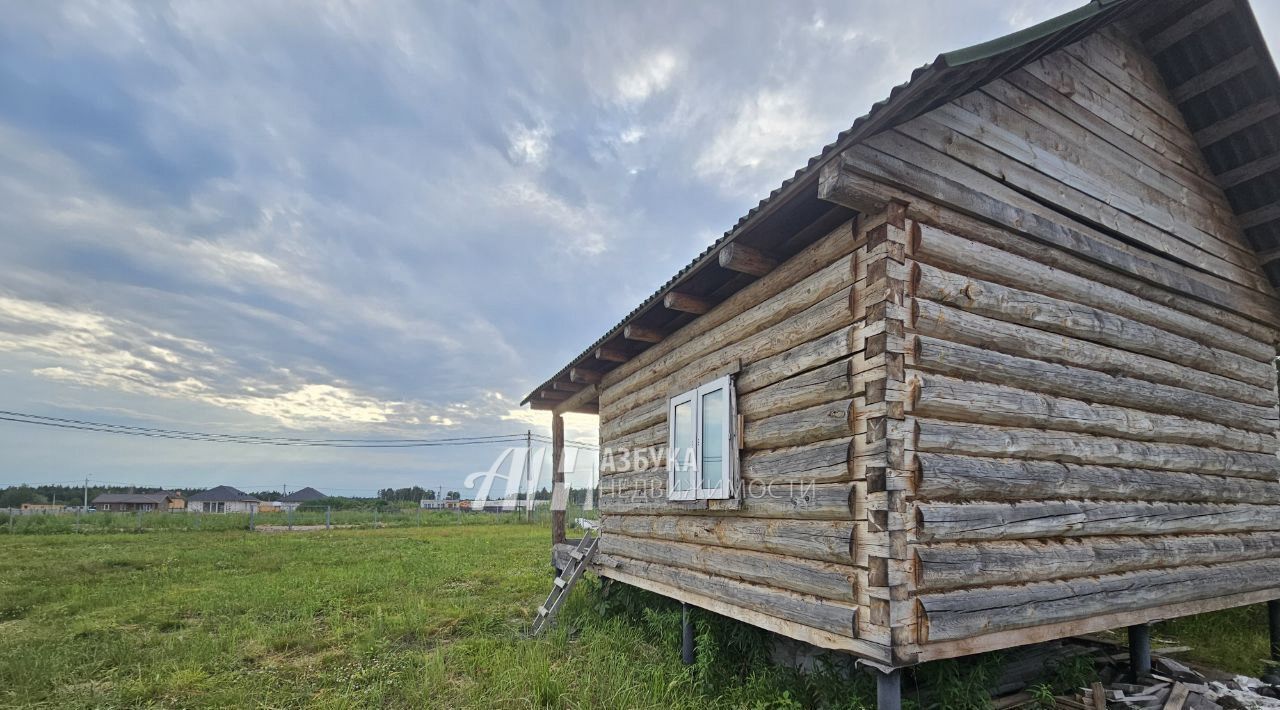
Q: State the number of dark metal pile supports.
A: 4